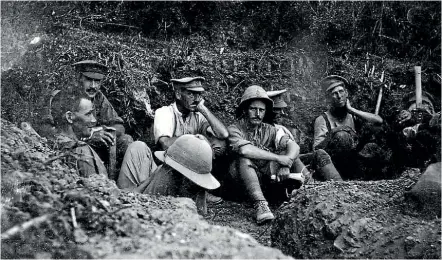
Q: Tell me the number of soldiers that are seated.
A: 7